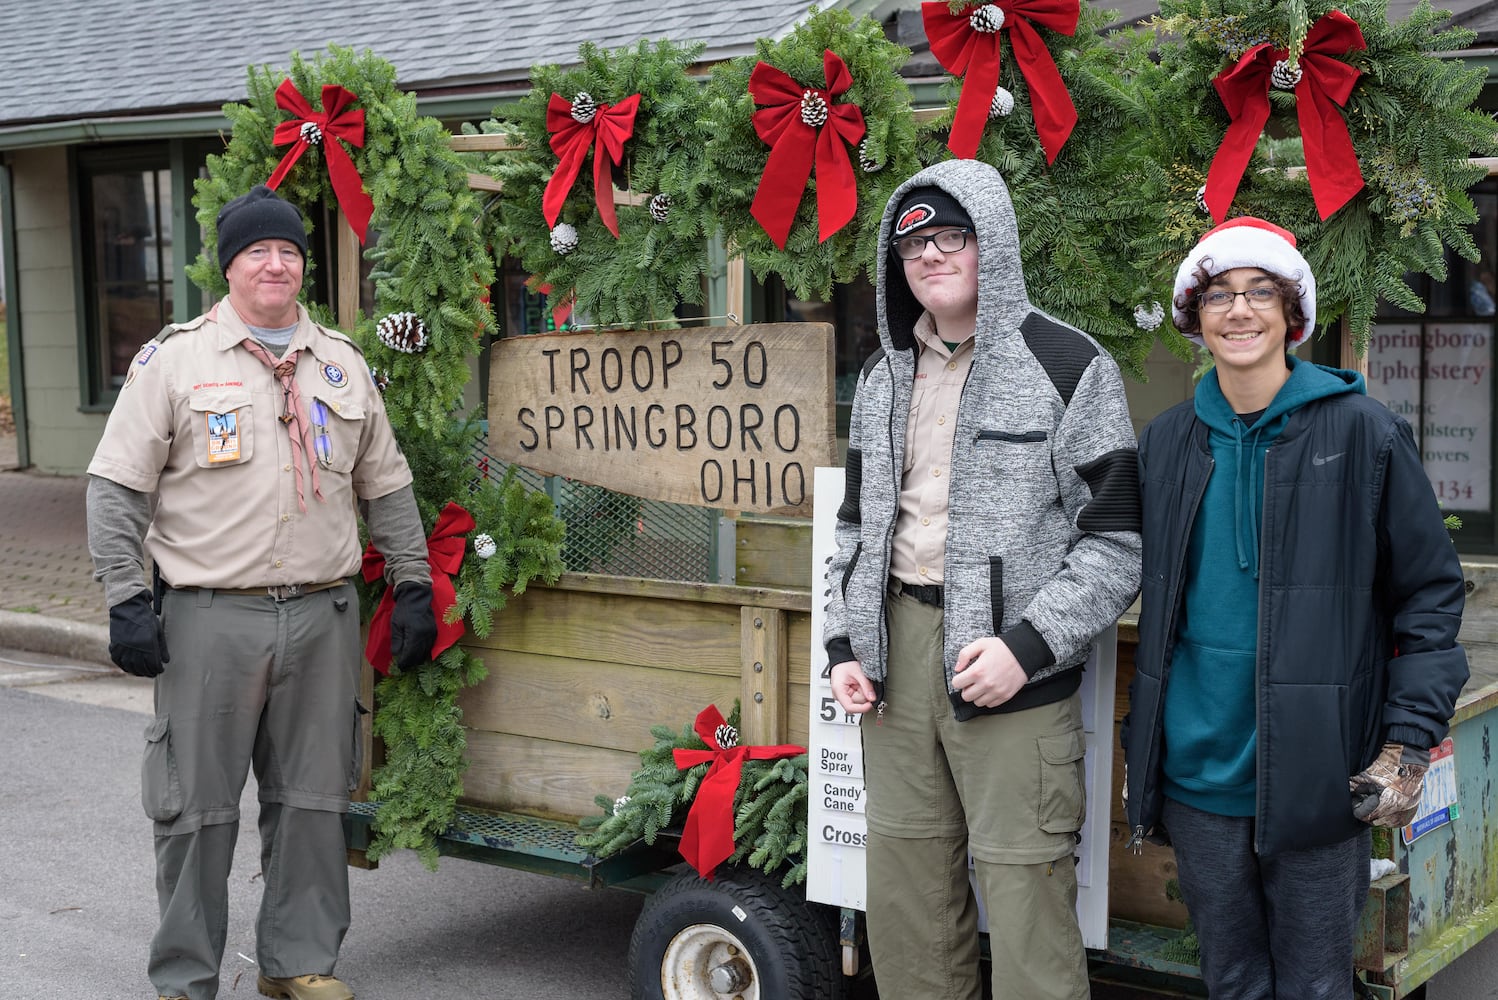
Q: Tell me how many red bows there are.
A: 7